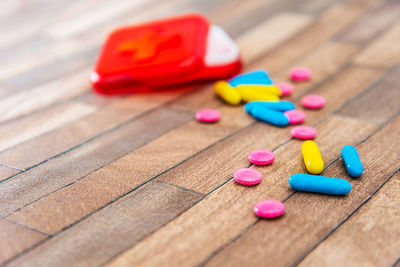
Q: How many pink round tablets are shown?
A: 9